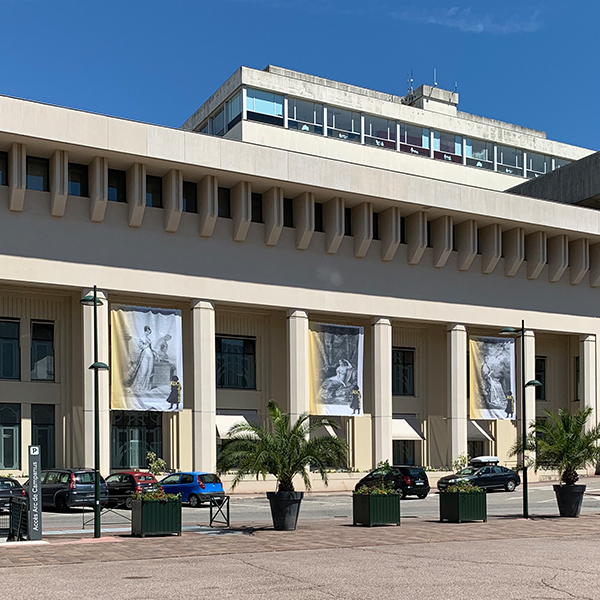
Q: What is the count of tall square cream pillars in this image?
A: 7